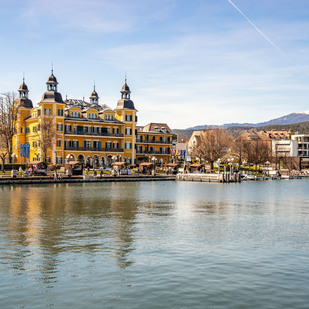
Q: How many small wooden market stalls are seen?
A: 6